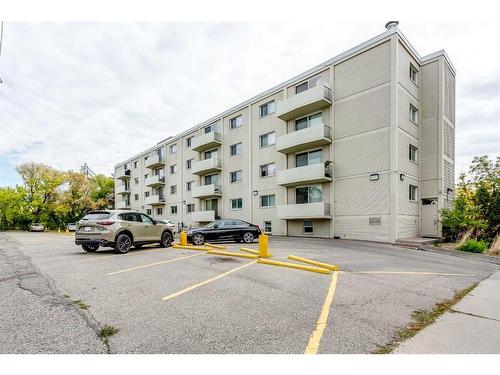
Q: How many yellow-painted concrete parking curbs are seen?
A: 6